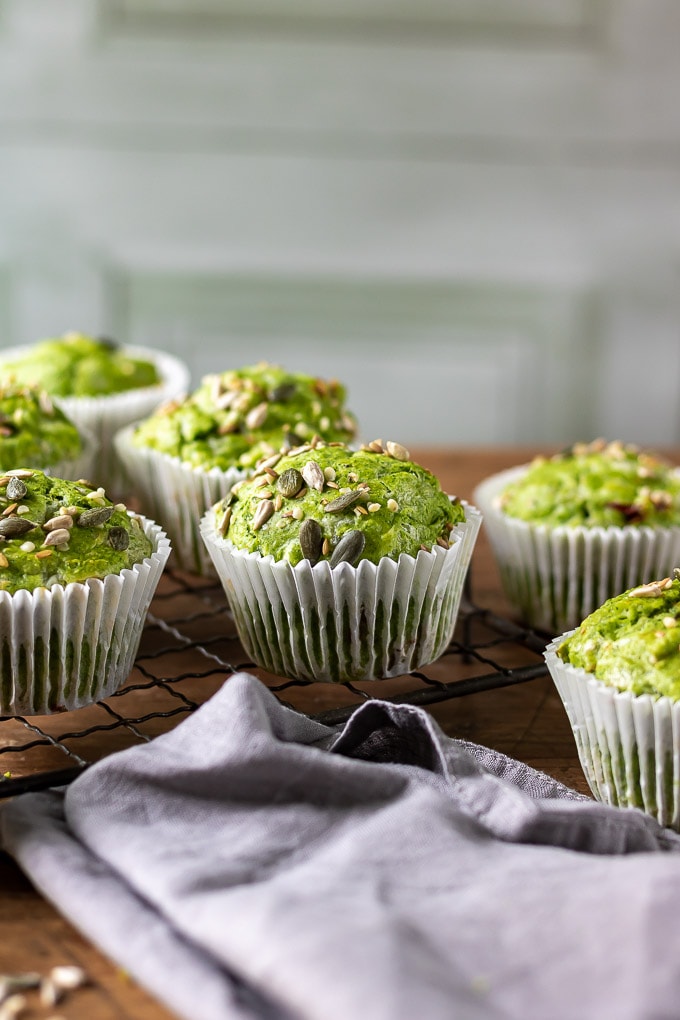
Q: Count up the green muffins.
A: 7